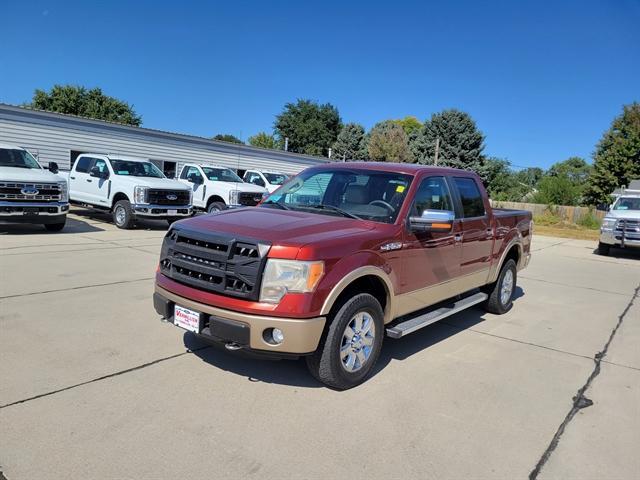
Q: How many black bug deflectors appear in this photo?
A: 0